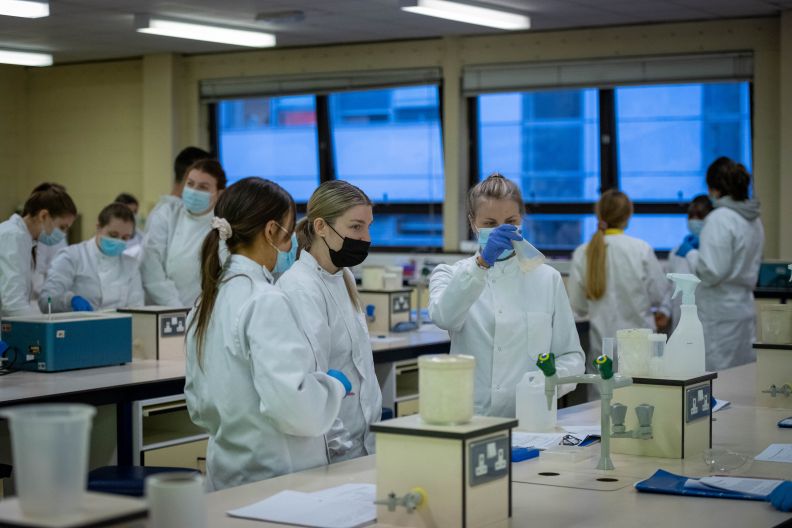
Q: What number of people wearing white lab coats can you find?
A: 12